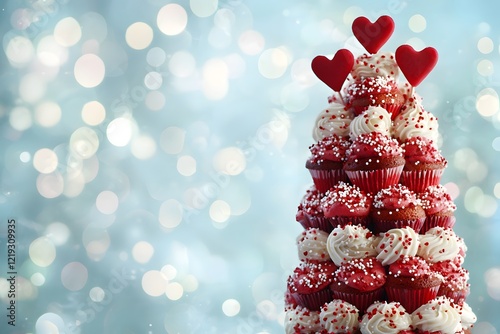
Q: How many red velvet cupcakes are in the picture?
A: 12